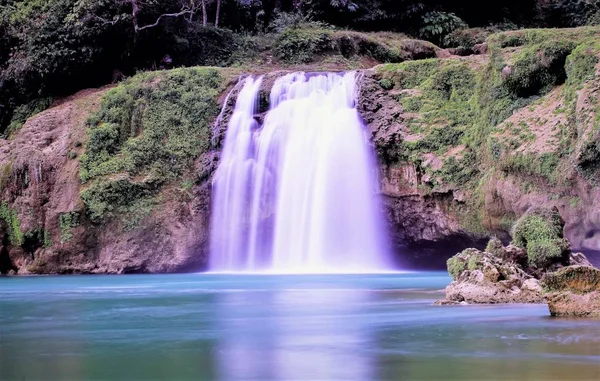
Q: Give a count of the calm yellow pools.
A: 0